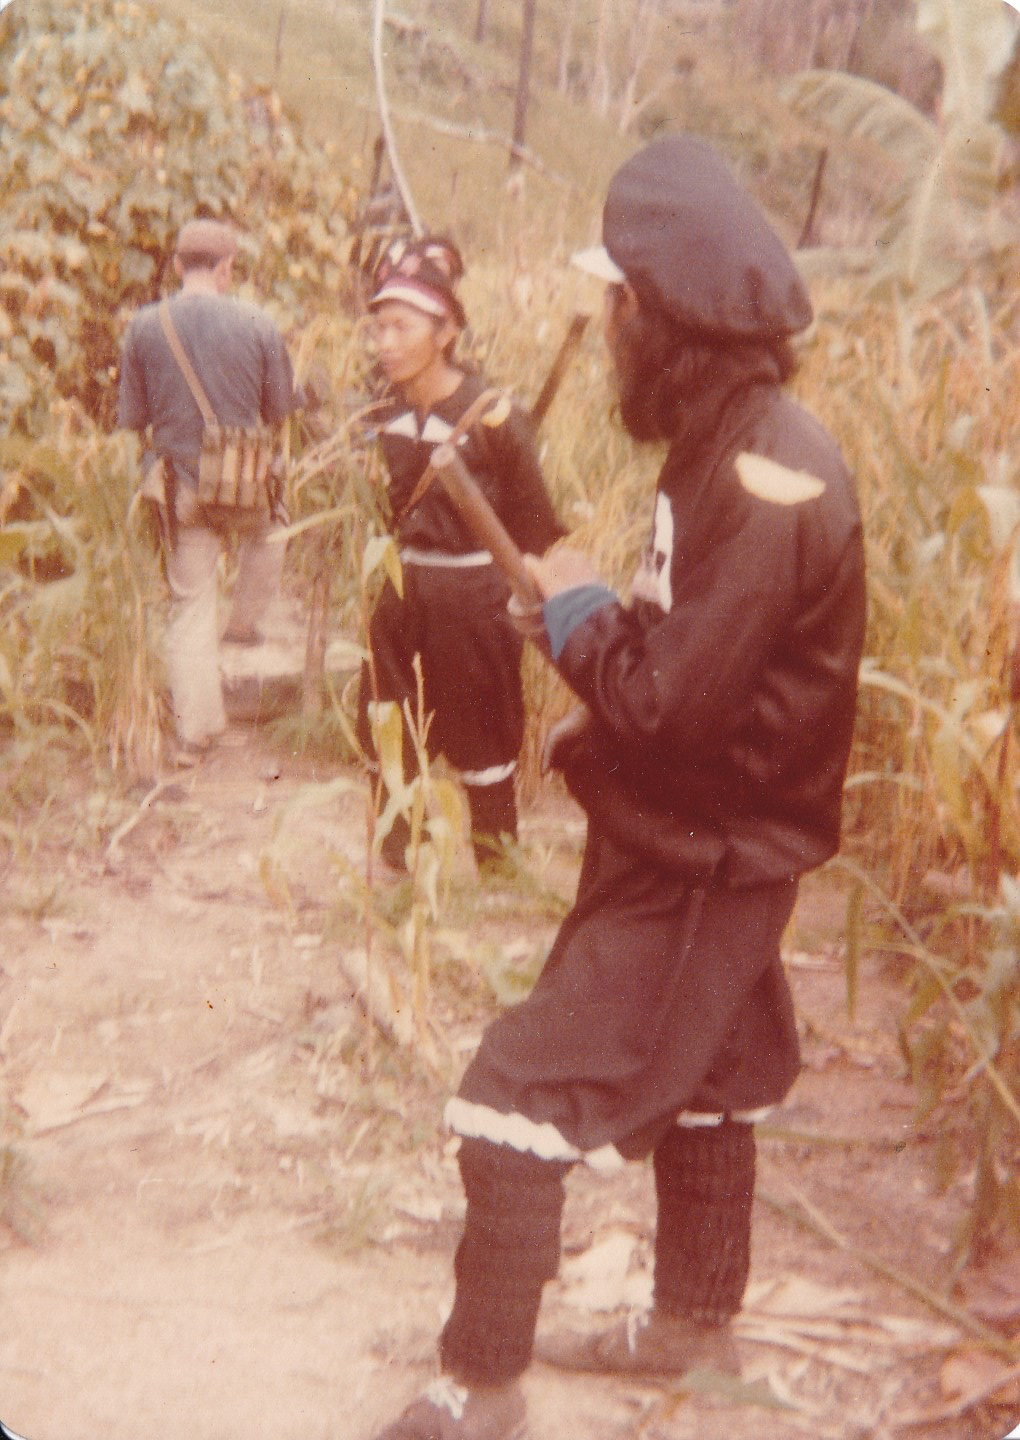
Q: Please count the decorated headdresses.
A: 1